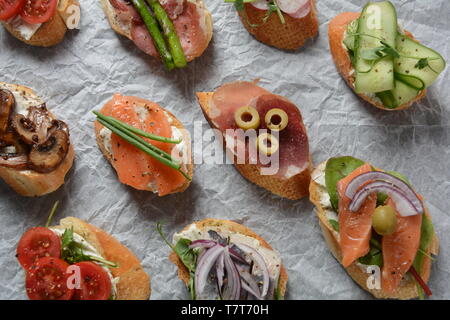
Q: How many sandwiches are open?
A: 10